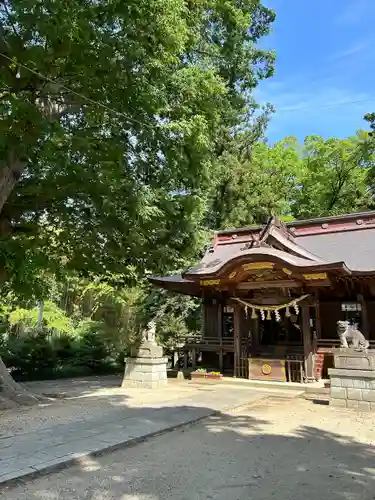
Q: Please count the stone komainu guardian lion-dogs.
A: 2